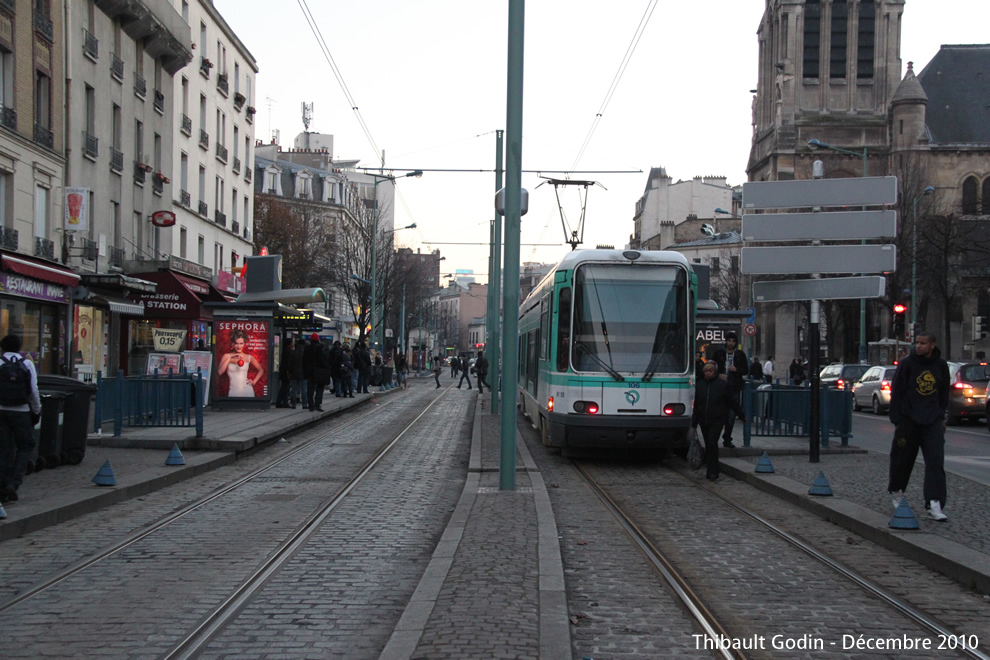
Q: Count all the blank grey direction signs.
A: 4